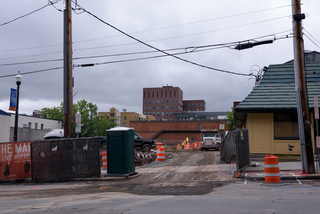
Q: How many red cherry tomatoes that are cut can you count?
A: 0